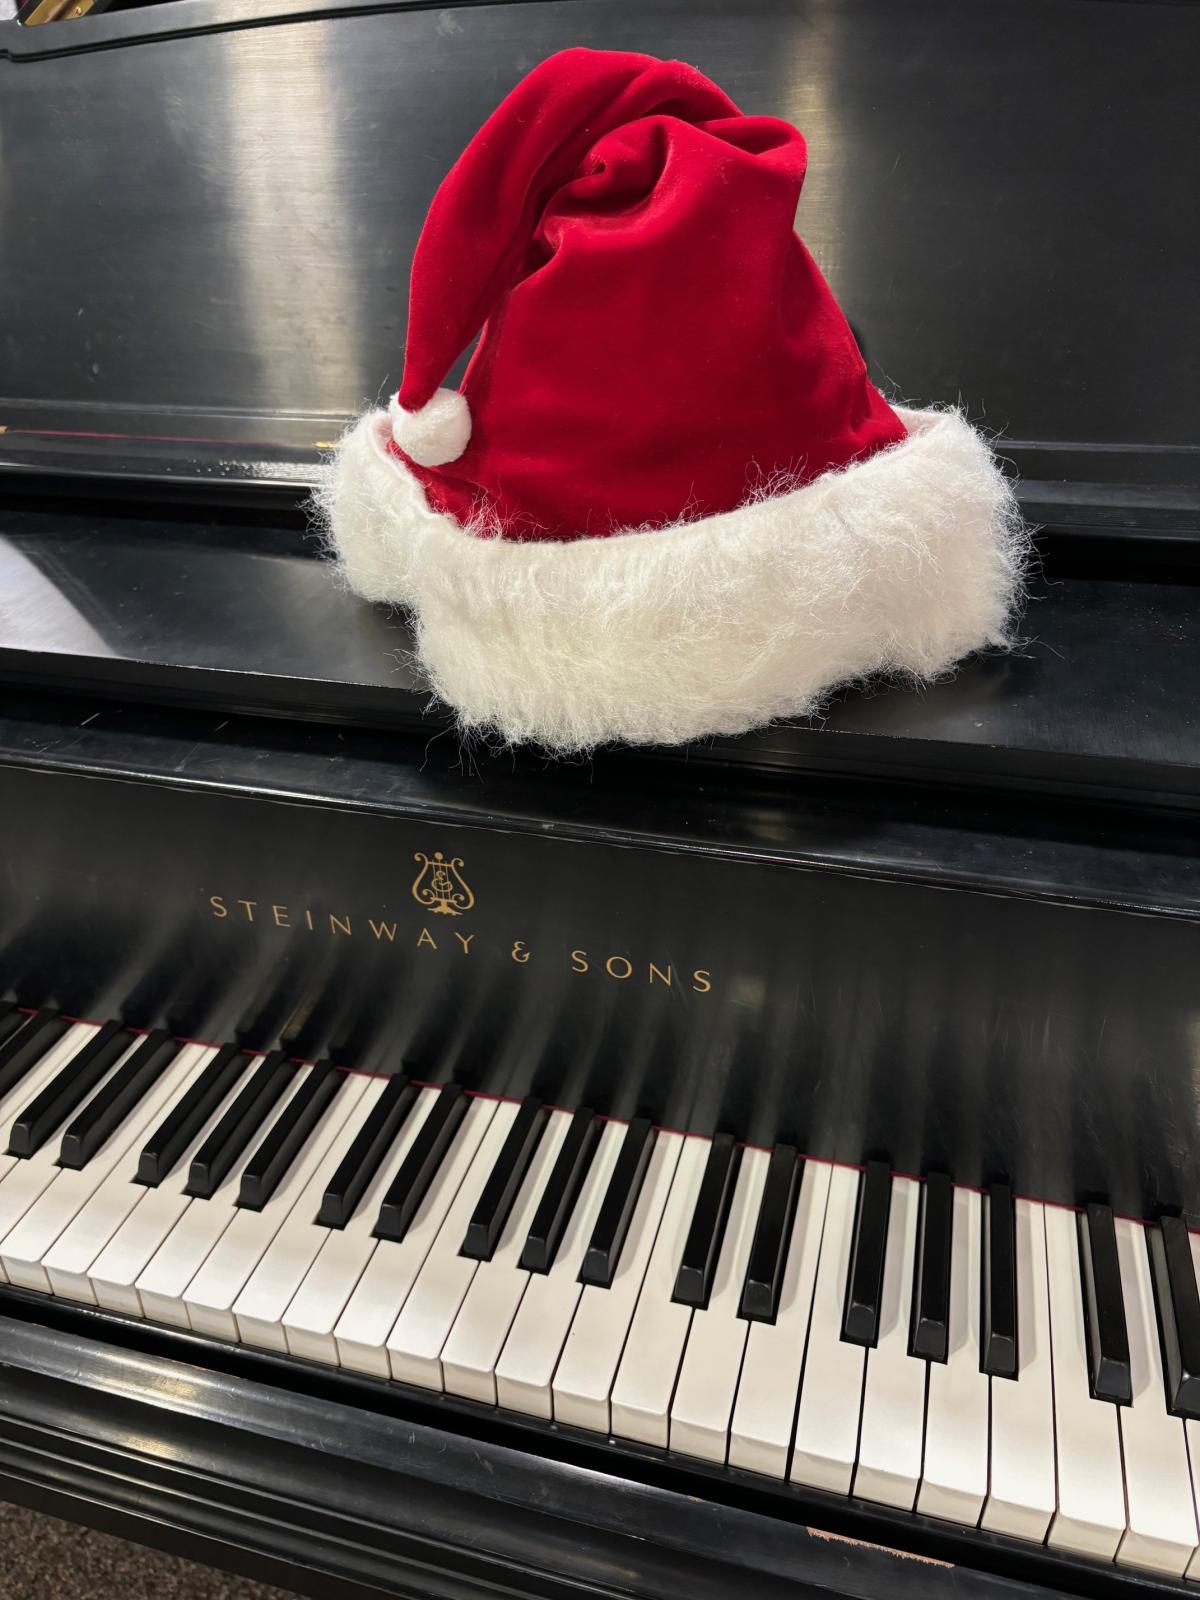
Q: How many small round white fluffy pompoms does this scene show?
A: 1